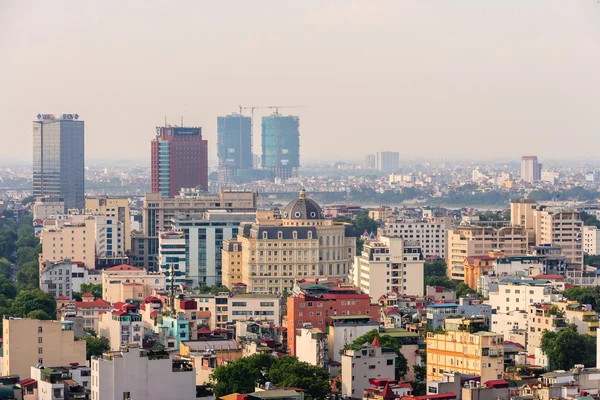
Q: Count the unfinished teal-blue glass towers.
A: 2